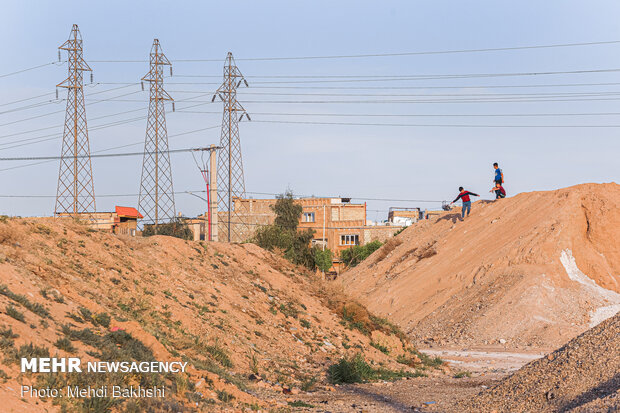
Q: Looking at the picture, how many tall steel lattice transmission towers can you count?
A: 3